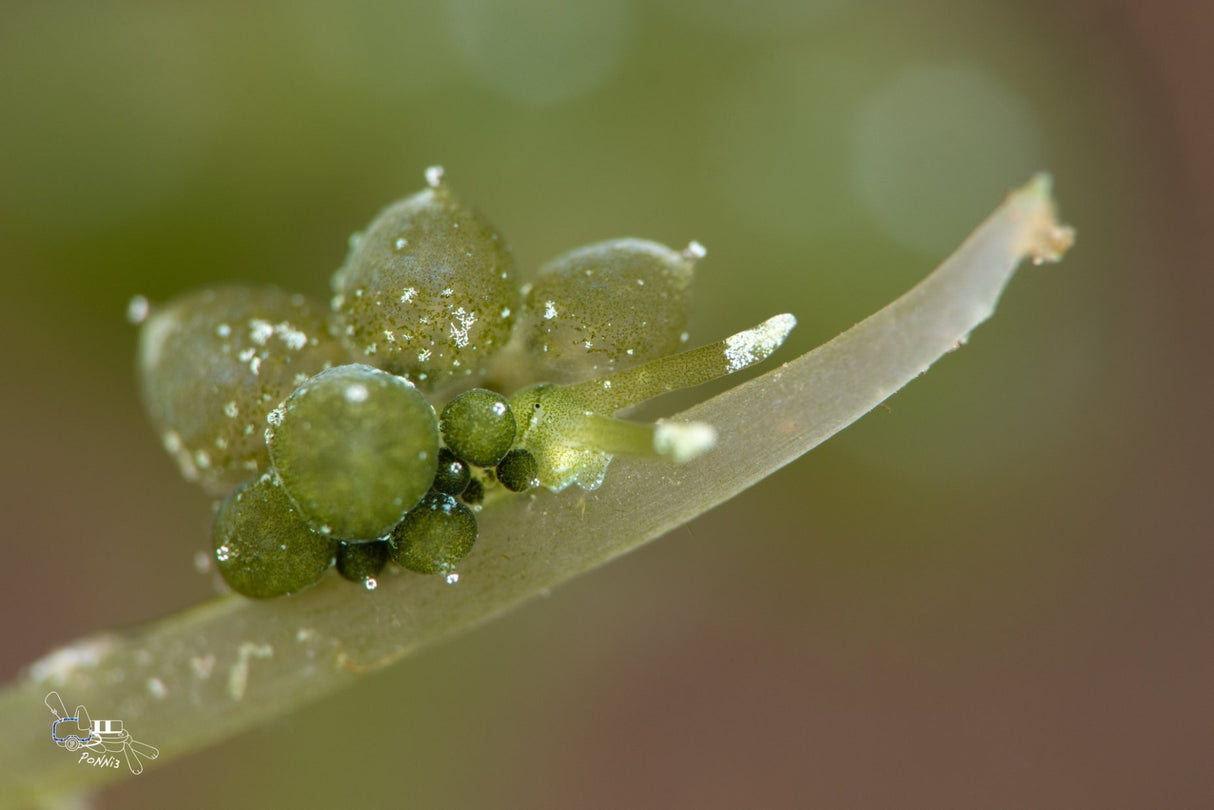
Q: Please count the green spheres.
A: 11